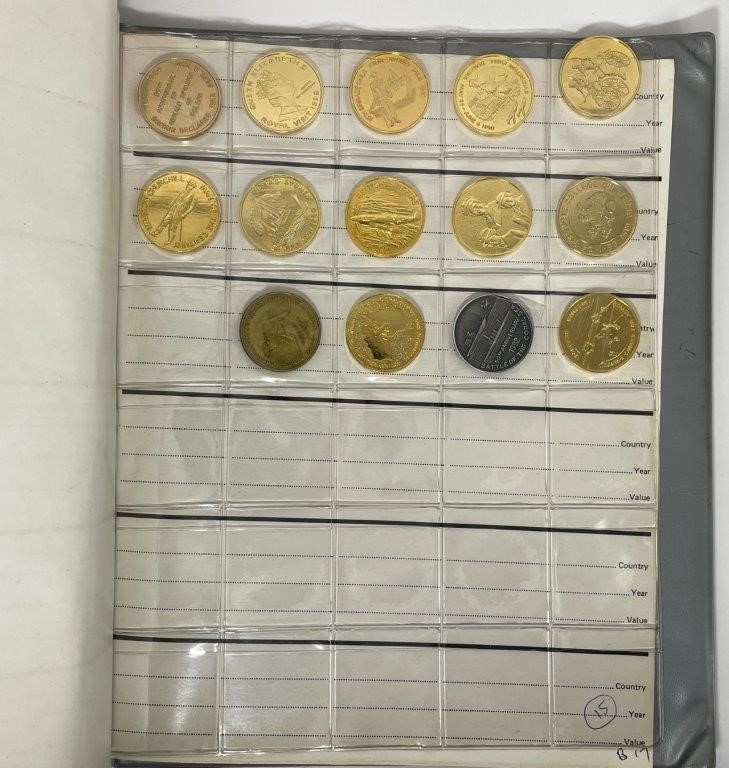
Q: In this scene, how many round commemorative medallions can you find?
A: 14